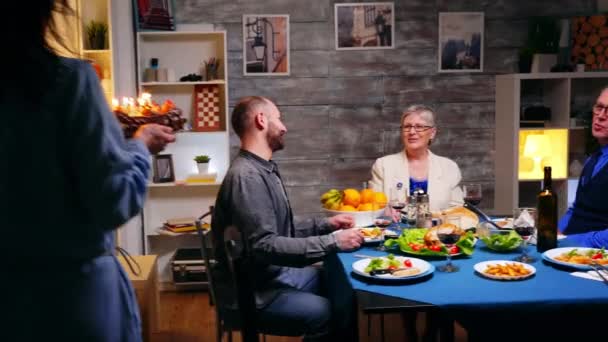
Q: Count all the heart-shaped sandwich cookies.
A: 0